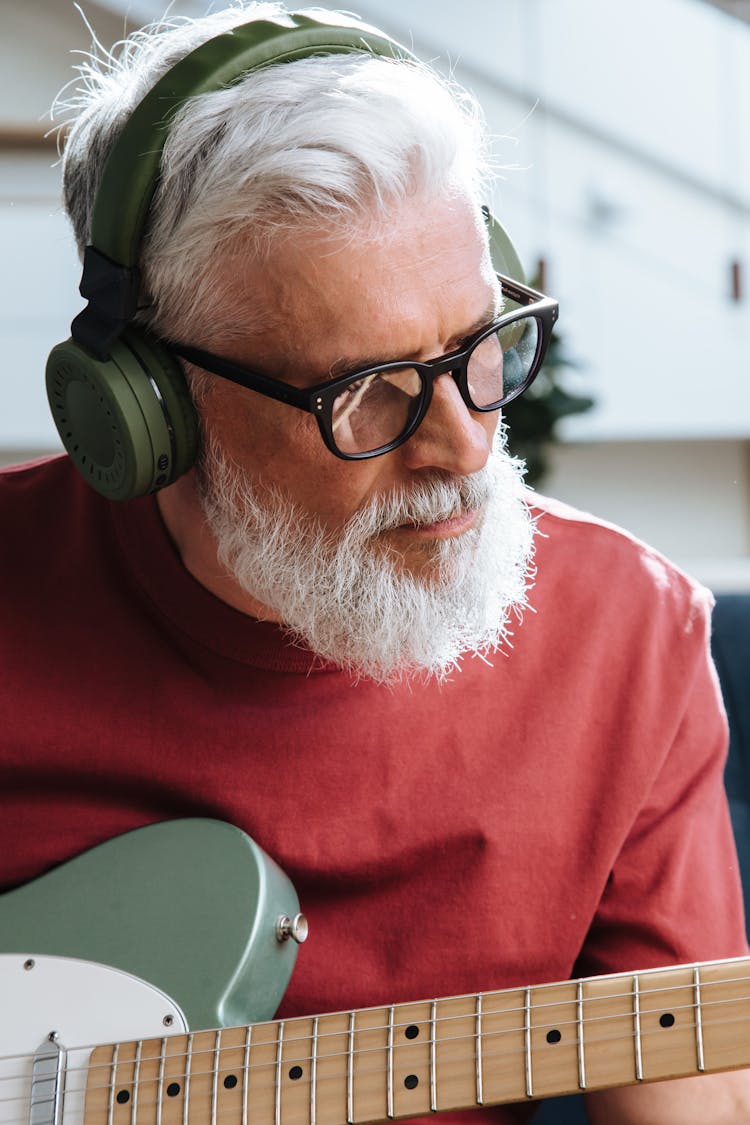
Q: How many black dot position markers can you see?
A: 8